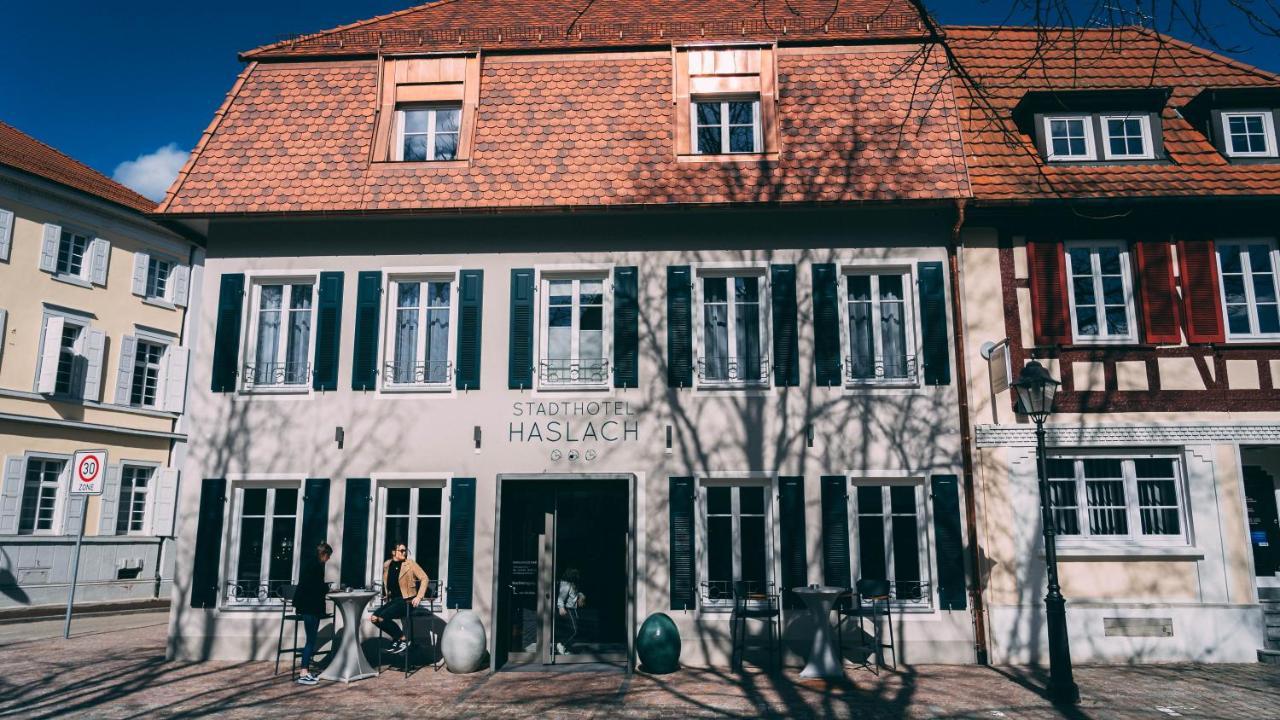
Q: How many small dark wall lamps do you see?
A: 4